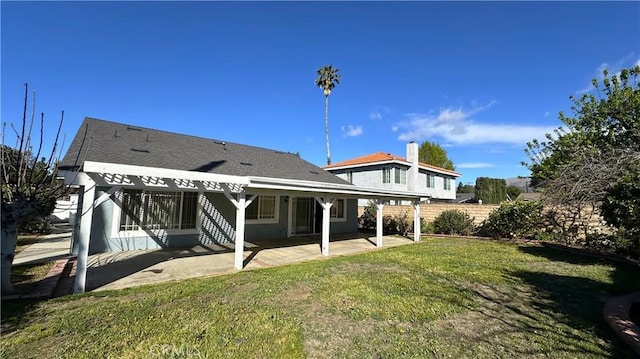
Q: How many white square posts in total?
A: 5